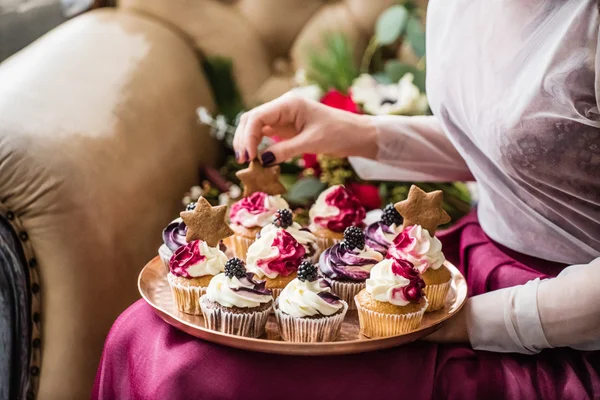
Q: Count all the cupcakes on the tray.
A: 12